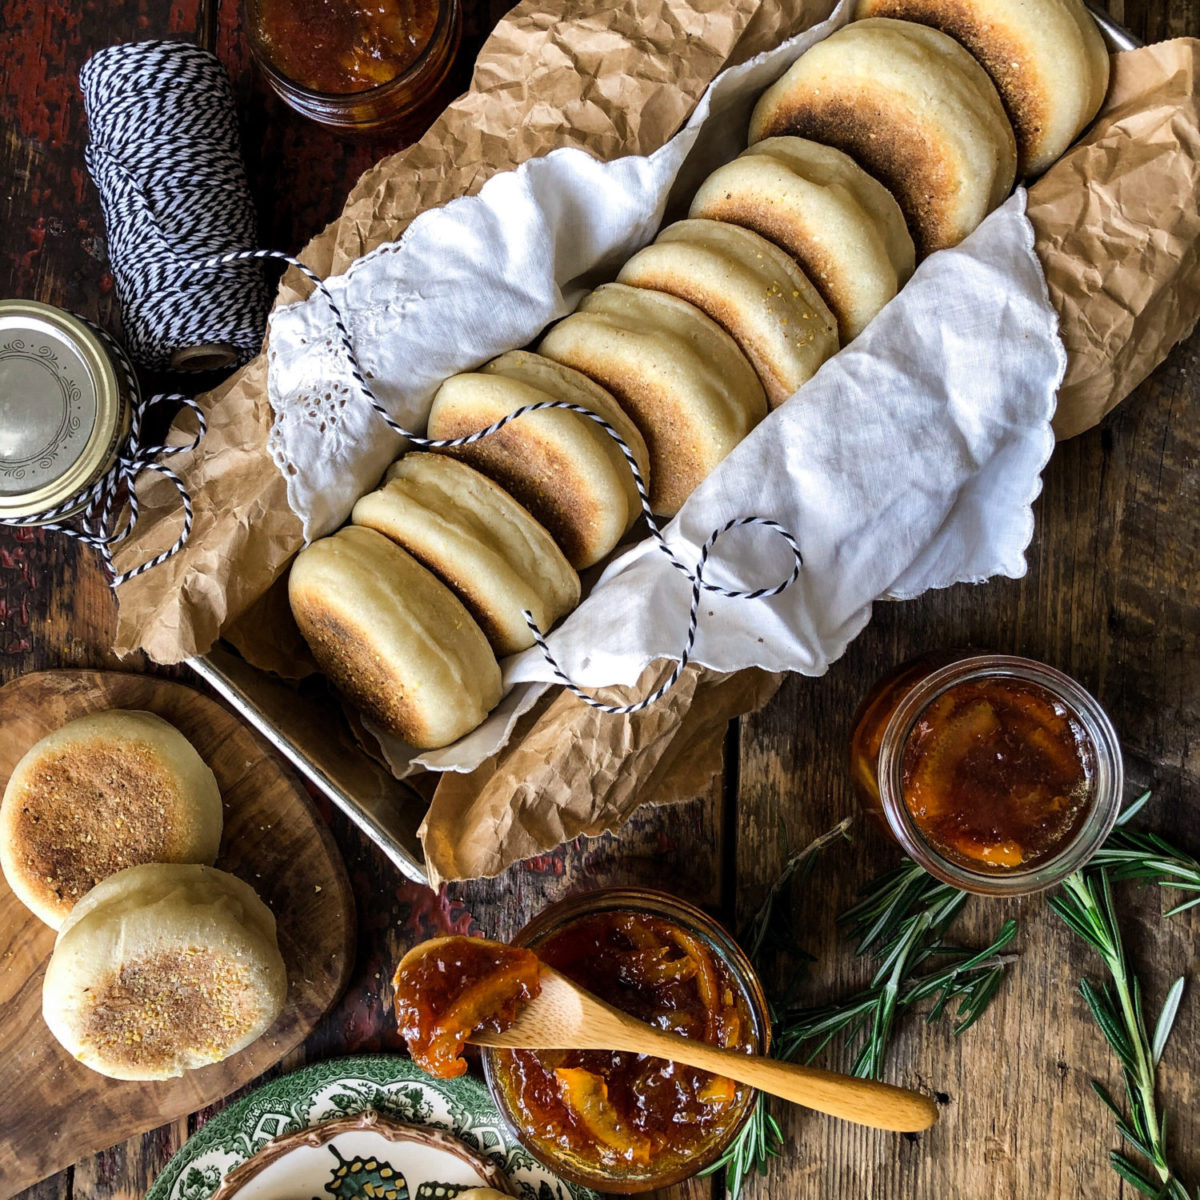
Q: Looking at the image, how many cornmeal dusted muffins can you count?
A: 10